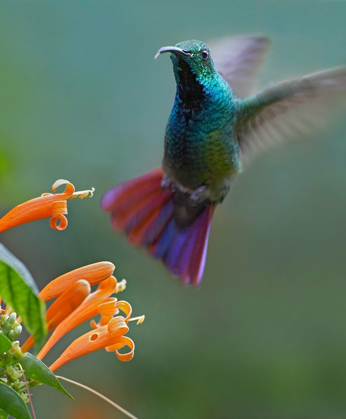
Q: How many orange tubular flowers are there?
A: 5